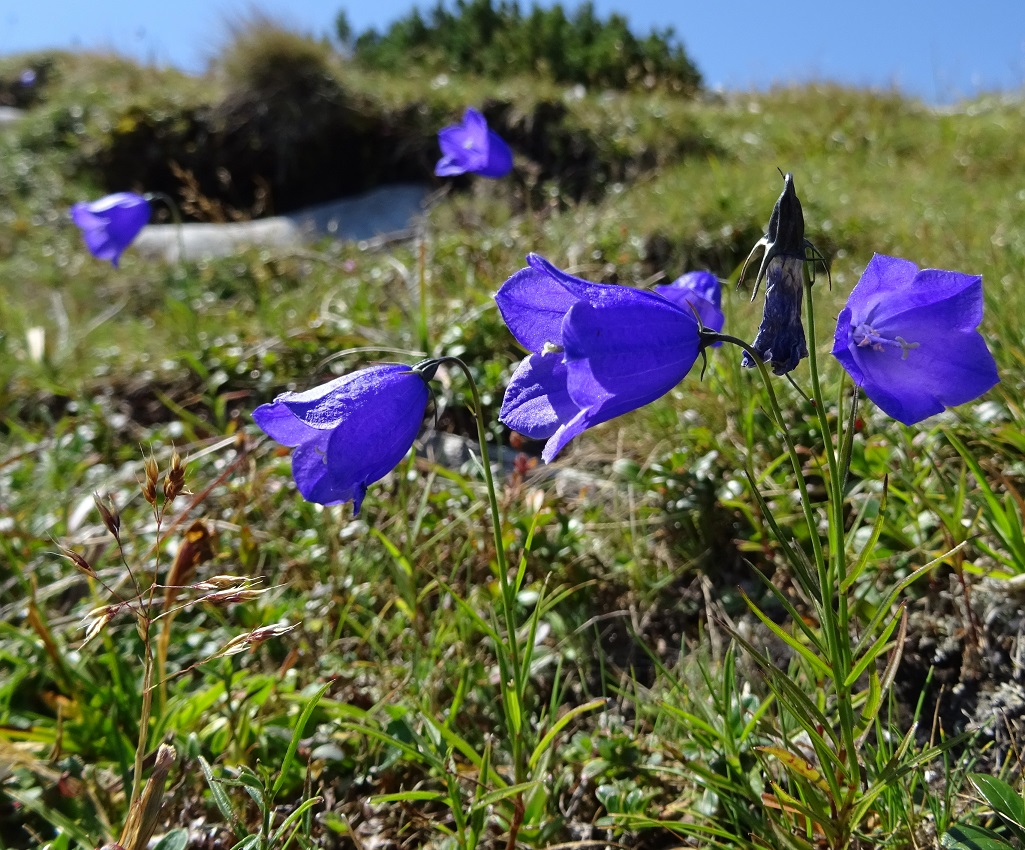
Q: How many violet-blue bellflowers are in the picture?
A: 6